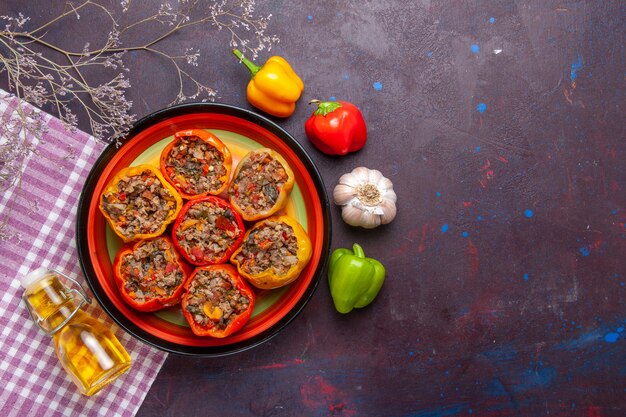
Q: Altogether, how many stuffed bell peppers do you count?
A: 7